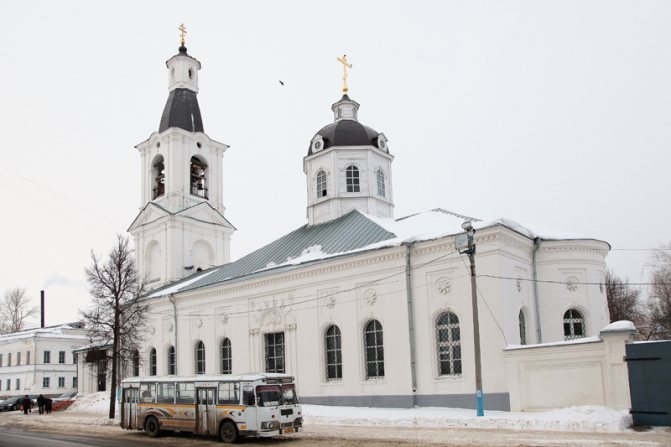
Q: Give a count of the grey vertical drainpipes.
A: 3